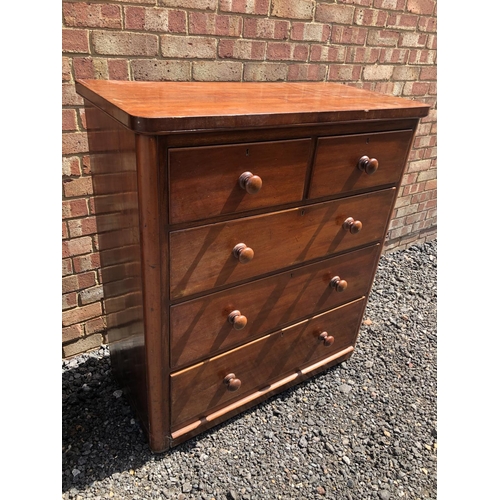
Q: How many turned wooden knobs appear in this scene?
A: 8